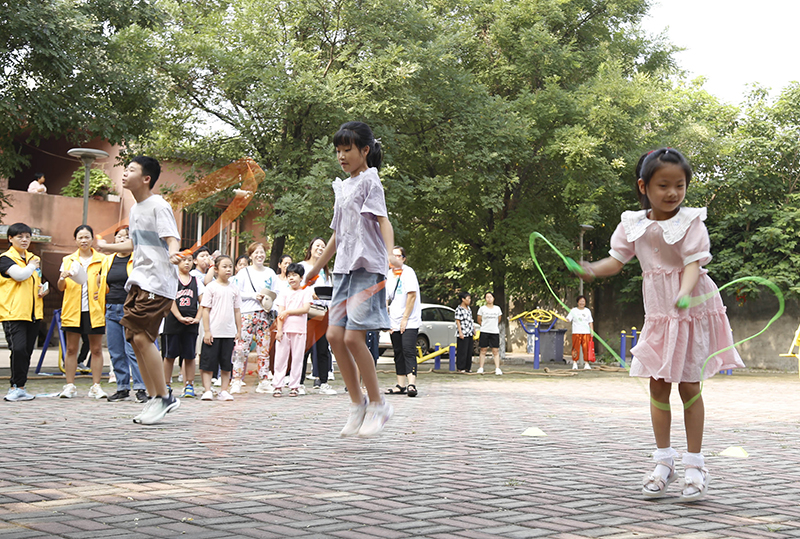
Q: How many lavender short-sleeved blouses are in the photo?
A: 1